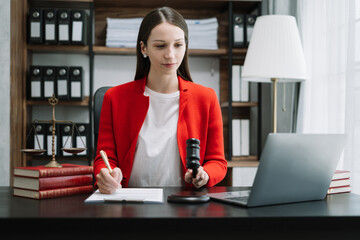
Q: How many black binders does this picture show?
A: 14